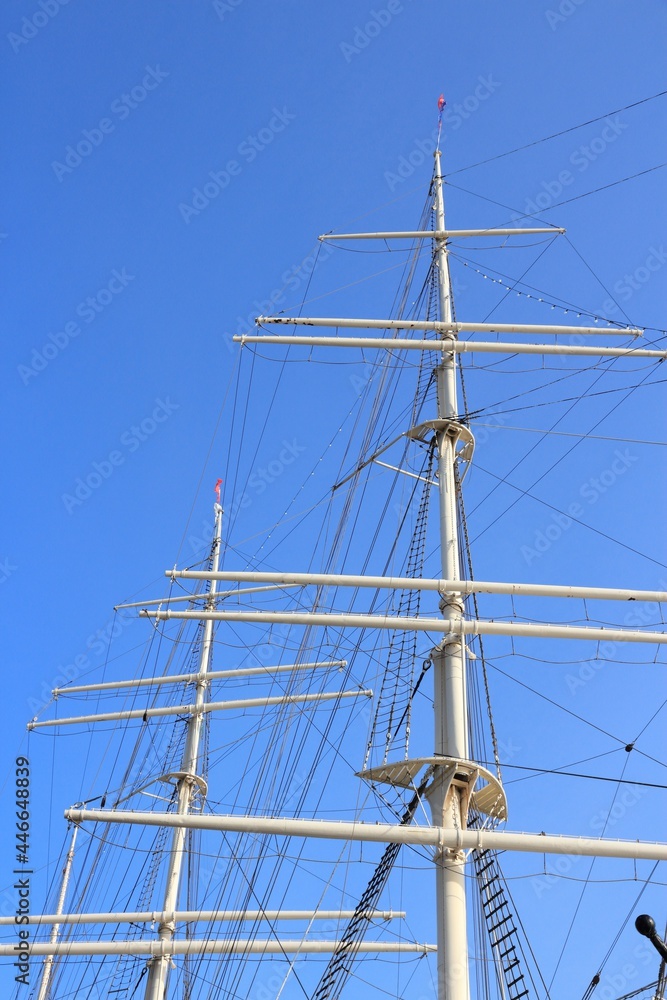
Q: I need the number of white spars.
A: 11